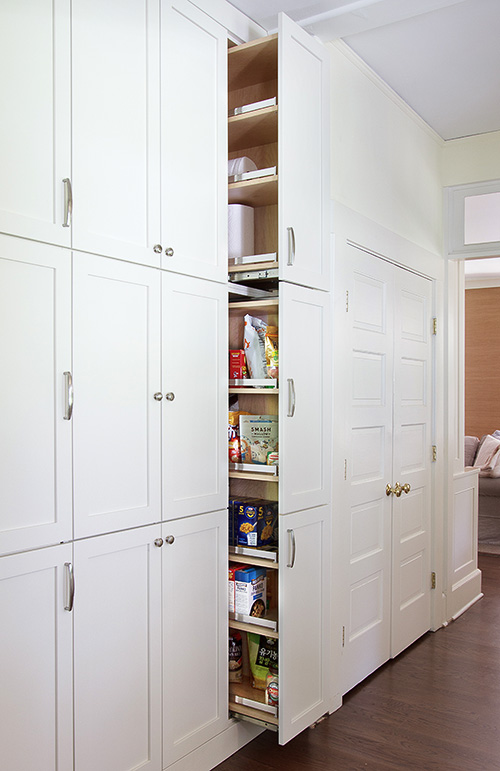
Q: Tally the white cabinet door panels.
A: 12